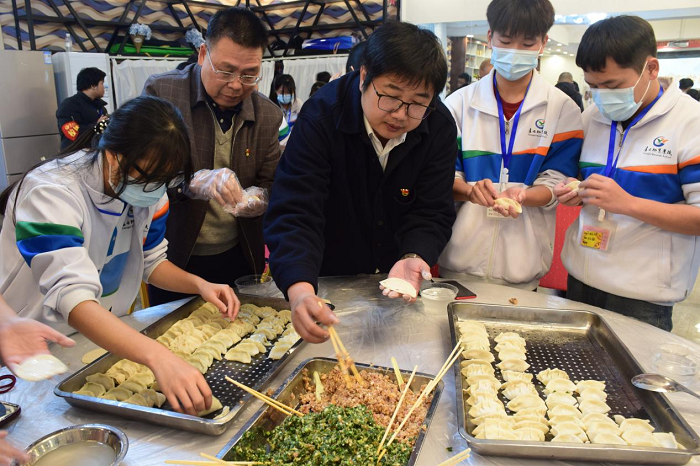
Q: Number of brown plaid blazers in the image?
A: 1